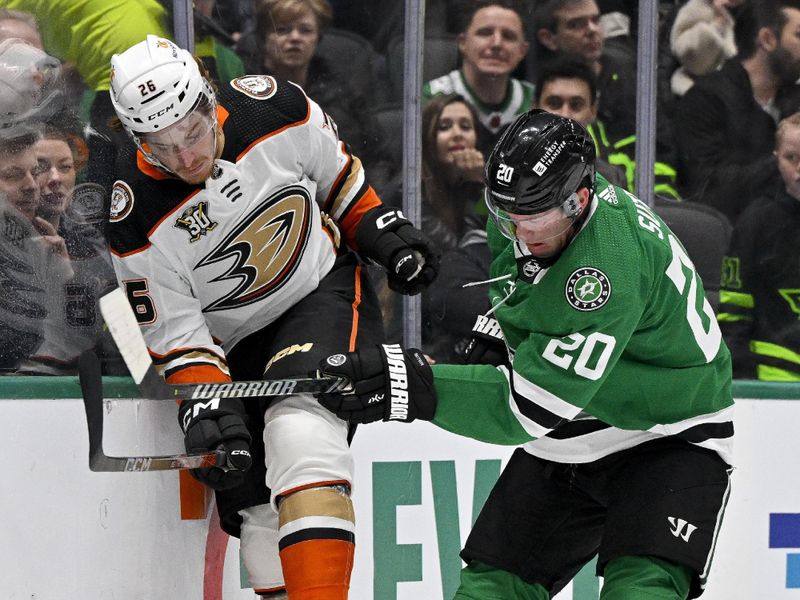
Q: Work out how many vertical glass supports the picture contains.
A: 3